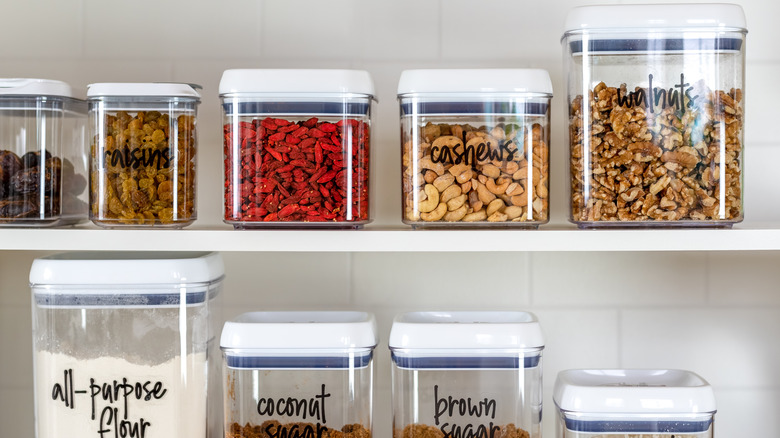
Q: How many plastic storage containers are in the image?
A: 9